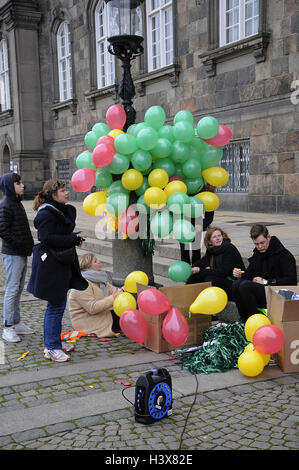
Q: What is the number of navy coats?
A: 1